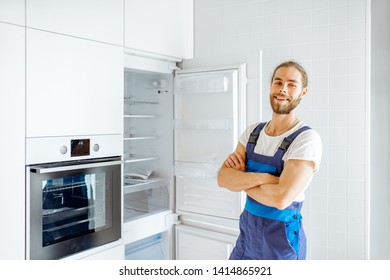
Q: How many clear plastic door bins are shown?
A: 3